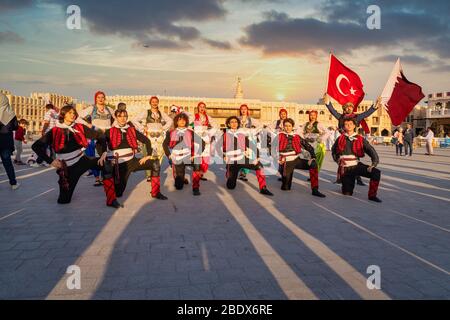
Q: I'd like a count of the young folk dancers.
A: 13